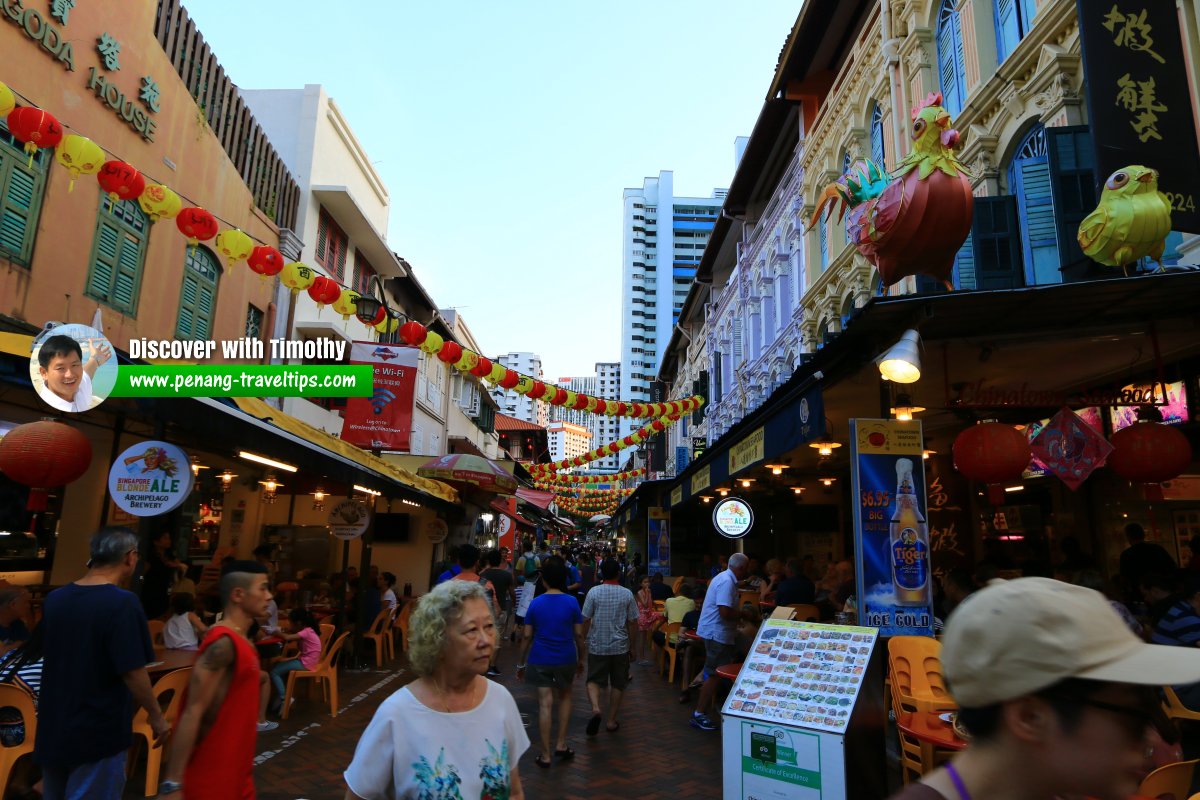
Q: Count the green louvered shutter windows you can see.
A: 3